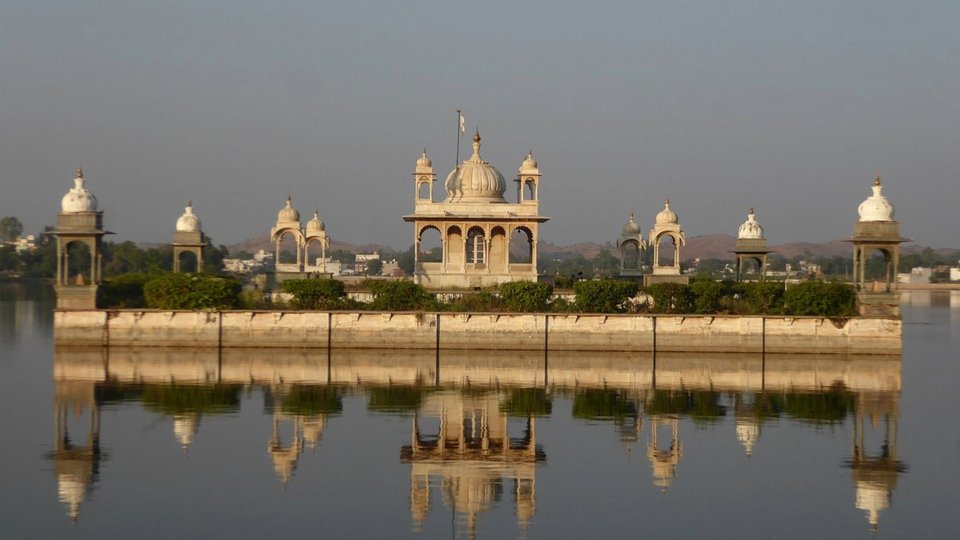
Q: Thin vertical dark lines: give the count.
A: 7